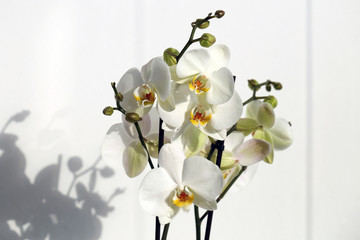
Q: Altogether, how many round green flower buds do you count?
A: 11